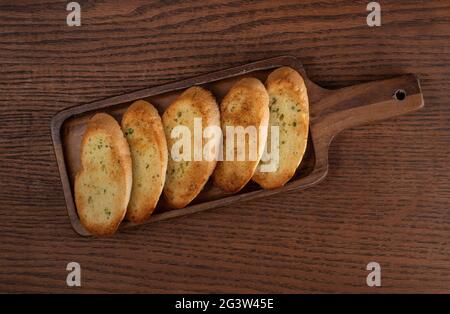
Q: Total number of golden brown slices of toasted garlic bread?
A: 5